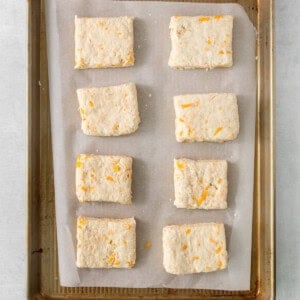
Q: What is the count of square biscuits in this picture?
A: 8